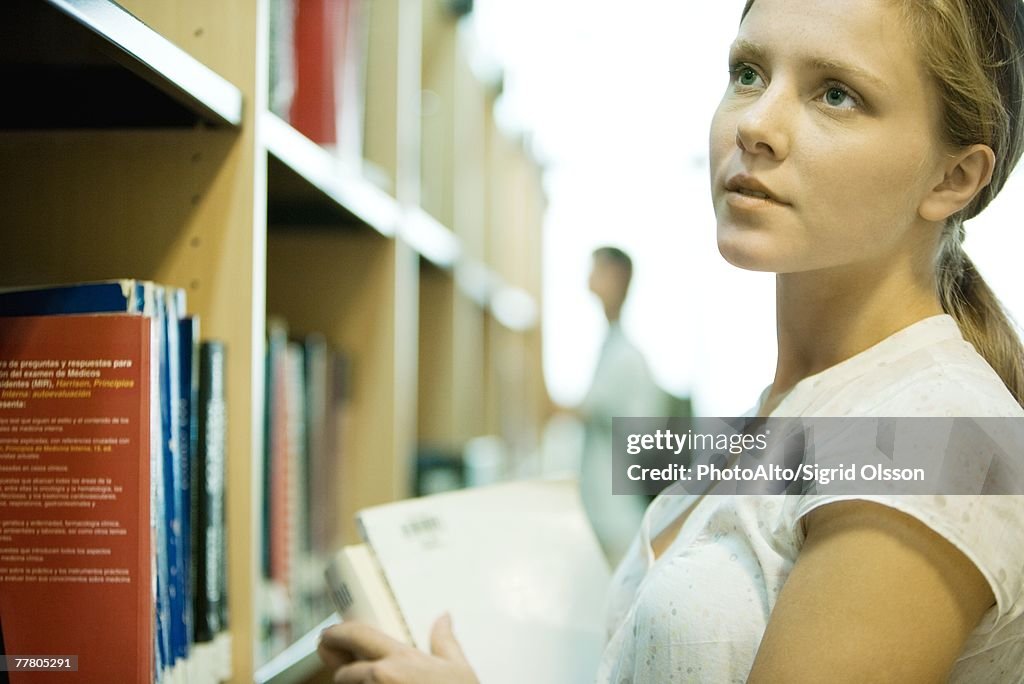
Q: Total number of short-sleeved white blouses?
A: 1